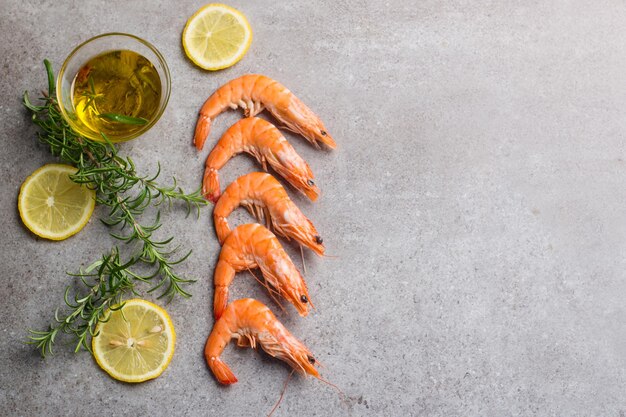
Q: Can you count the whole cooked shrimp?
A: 5